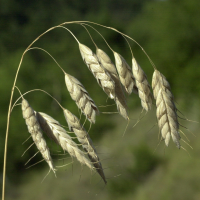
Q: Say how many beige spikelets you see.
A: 9